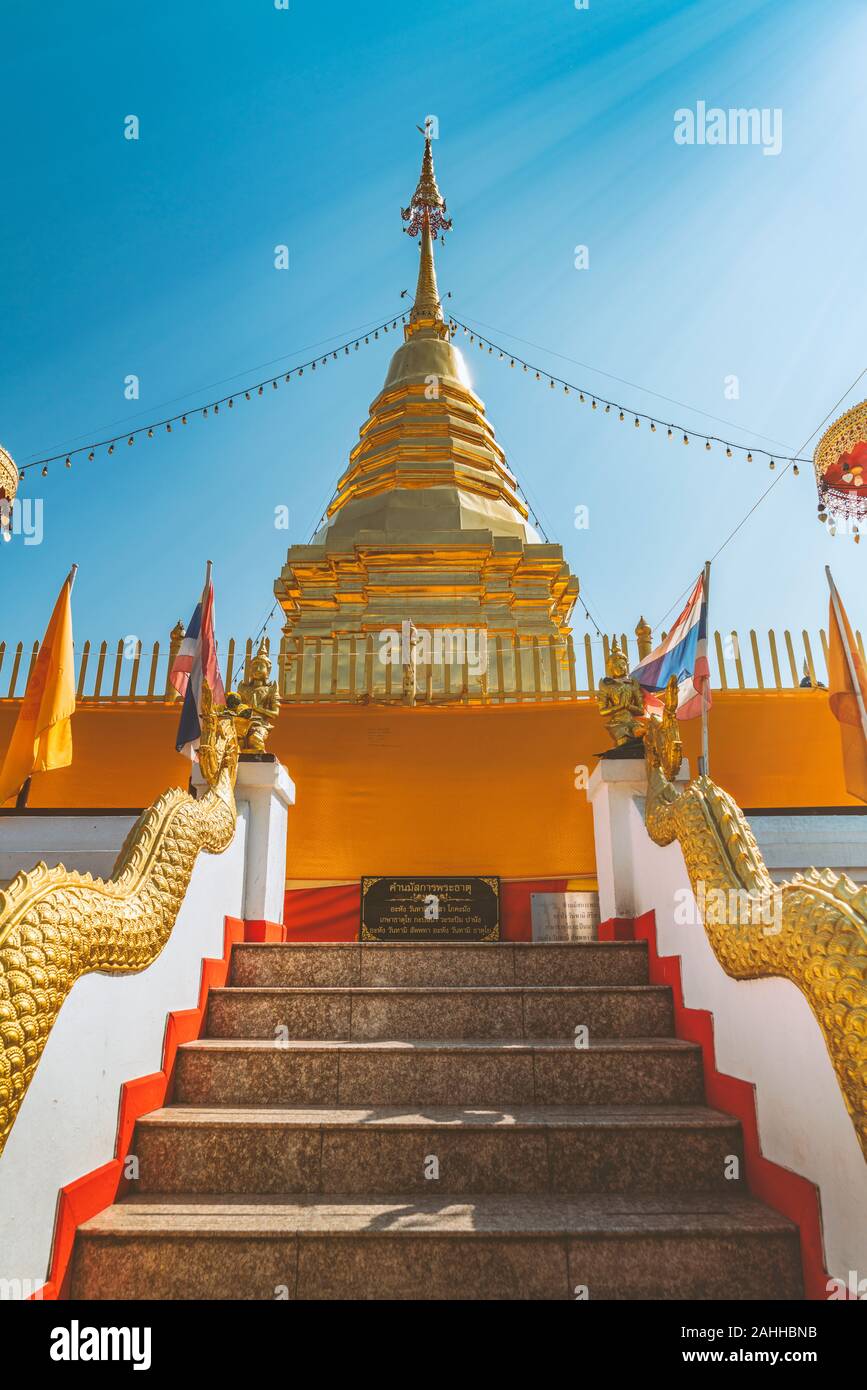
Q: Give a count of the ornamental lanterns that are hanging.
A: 2